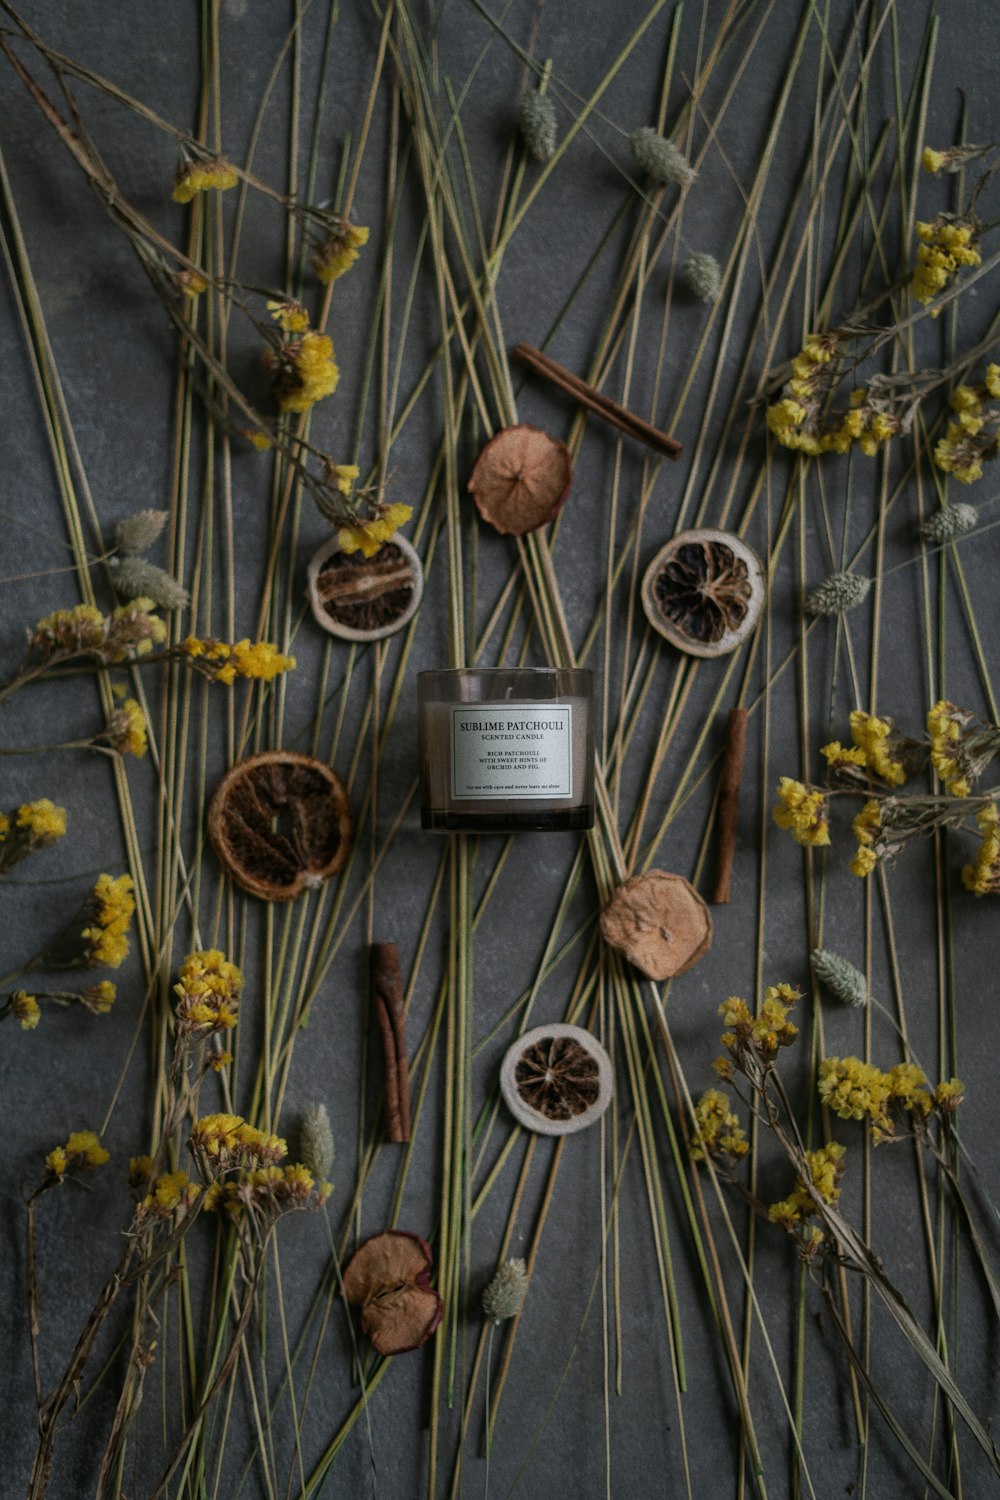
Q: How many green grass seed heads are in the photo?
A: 10